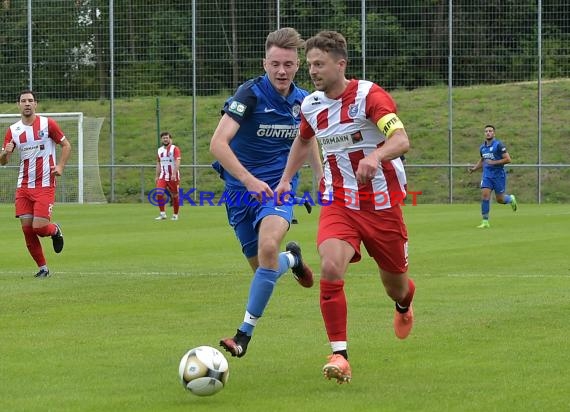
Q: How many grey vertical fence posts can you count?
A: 7